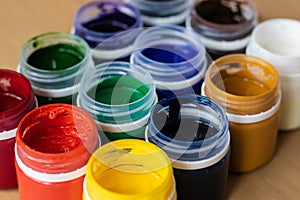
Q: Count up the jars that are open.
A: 12